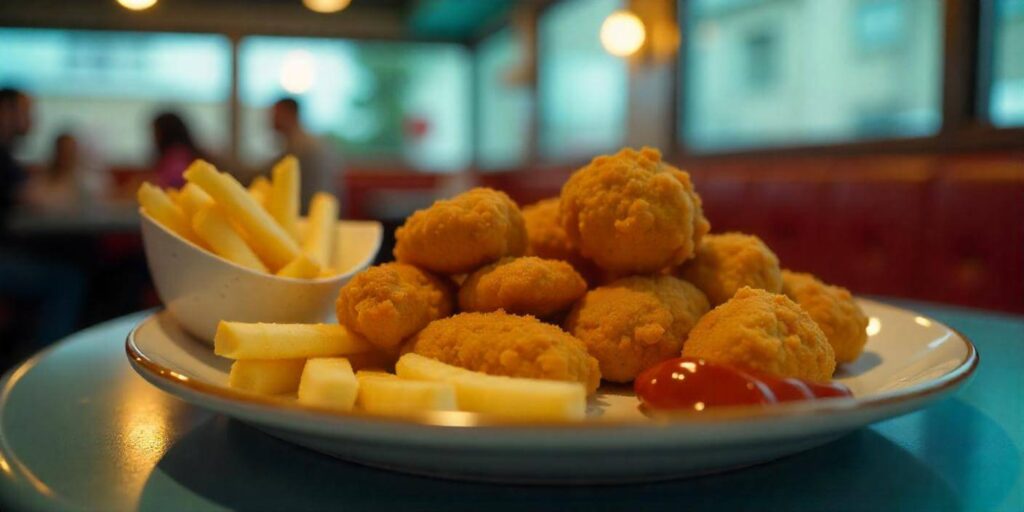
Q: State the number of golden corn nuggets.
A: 10